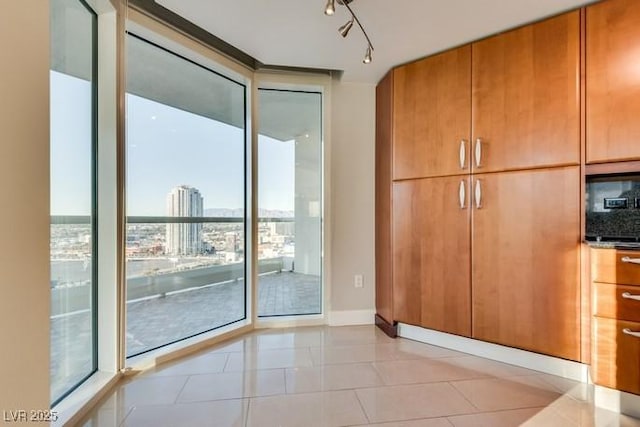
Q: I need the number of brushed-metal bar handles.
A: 7